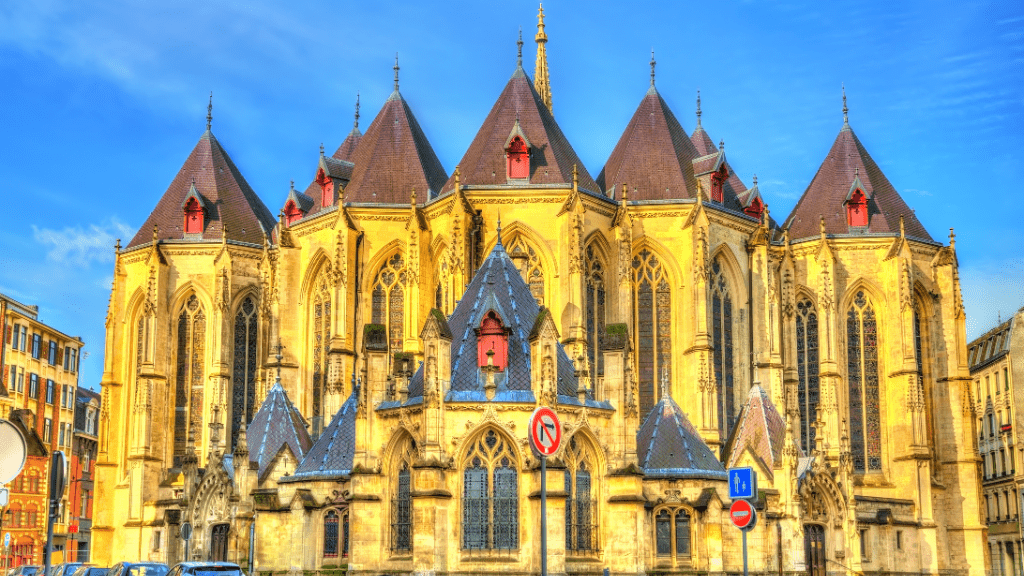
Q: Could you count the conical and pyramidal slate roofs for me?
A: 12